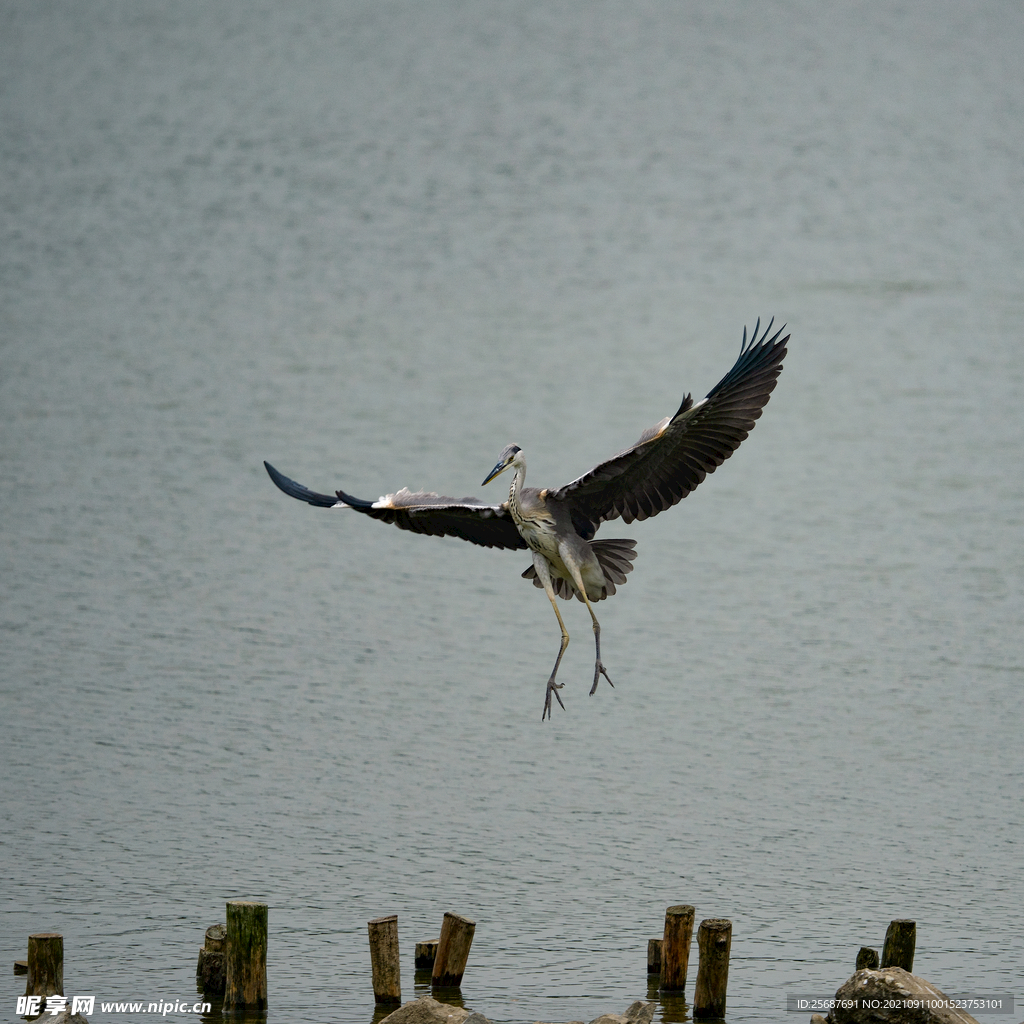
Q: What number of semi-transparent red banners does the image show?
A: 0